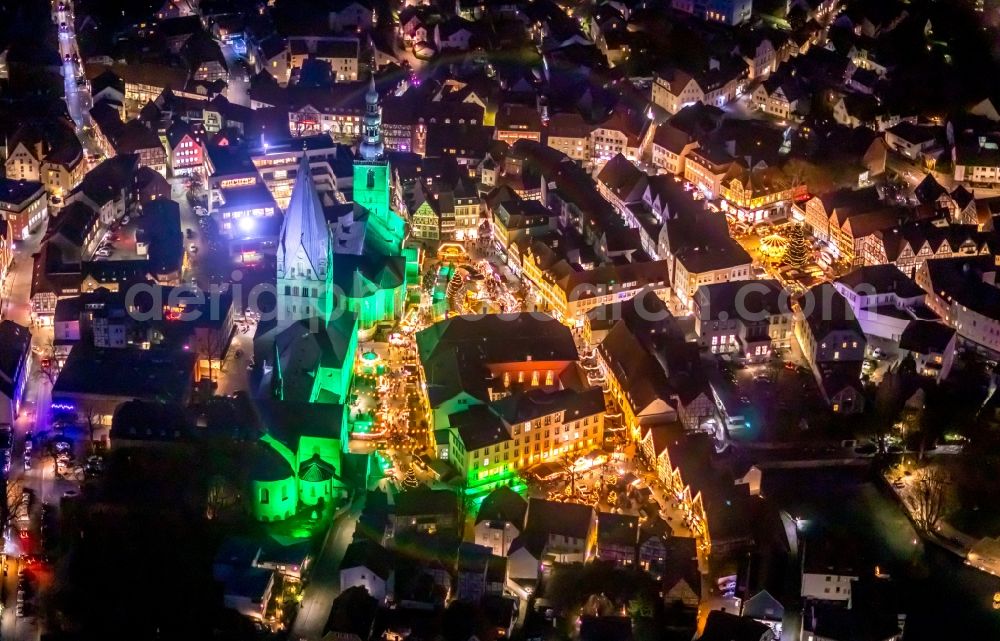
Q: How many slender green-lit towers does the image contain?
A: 1